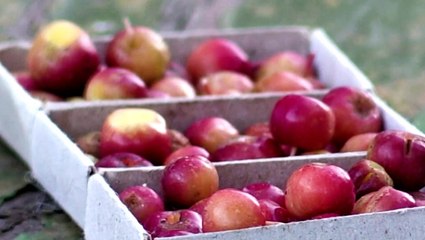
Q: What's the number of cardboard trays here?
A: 3